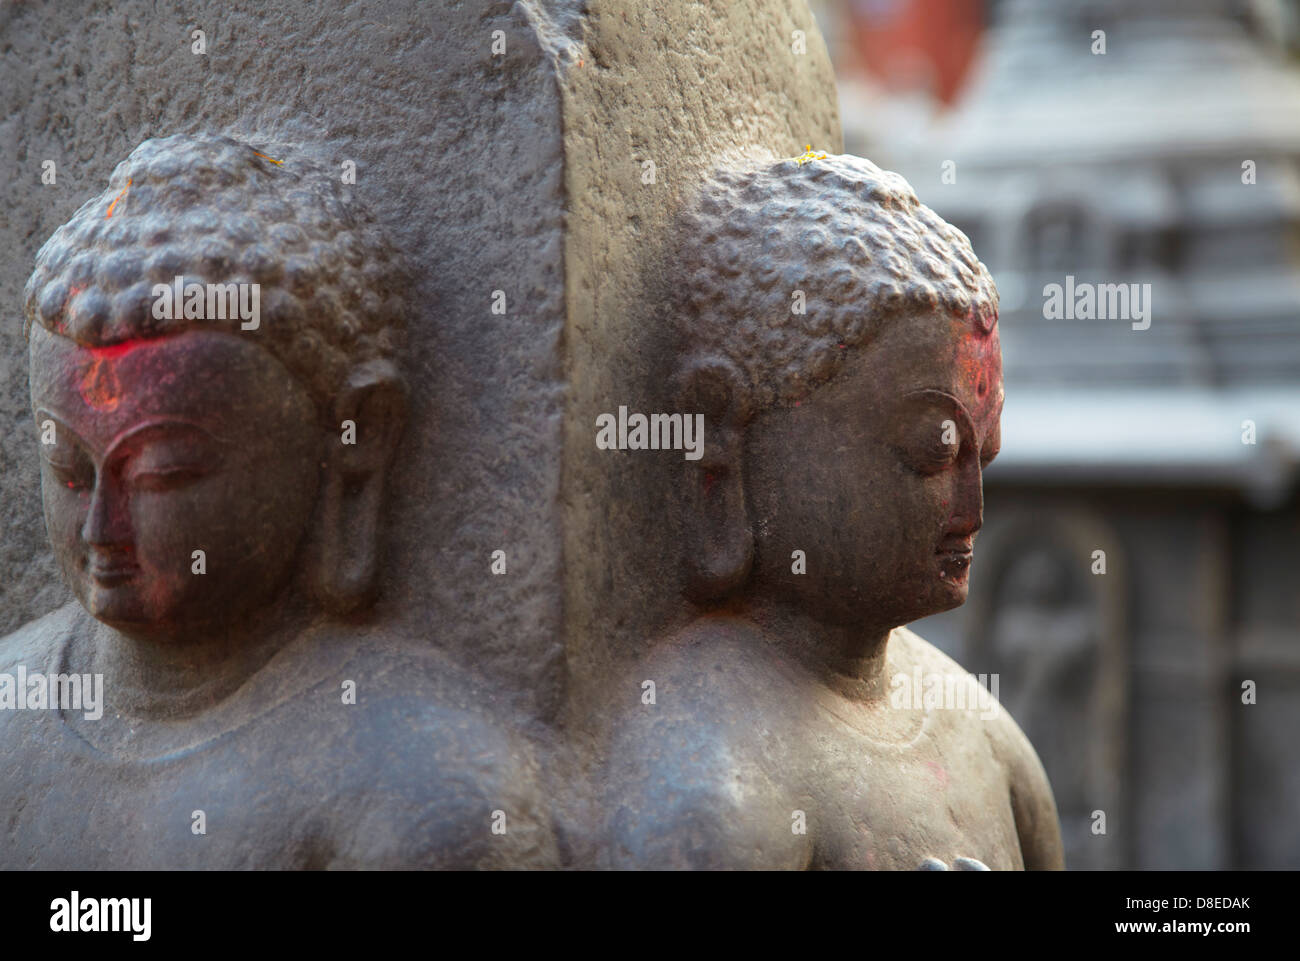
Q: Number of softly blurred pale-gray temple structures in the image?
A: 1